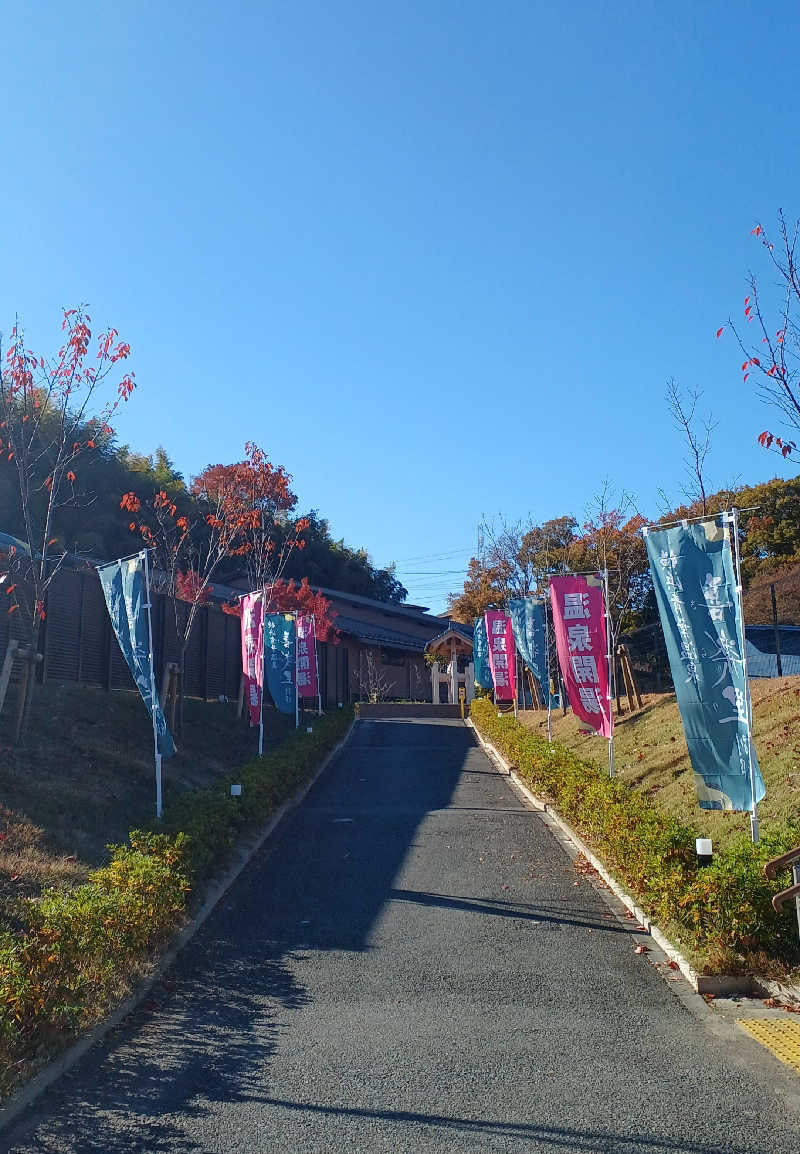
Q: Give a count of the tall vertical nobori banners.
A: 9